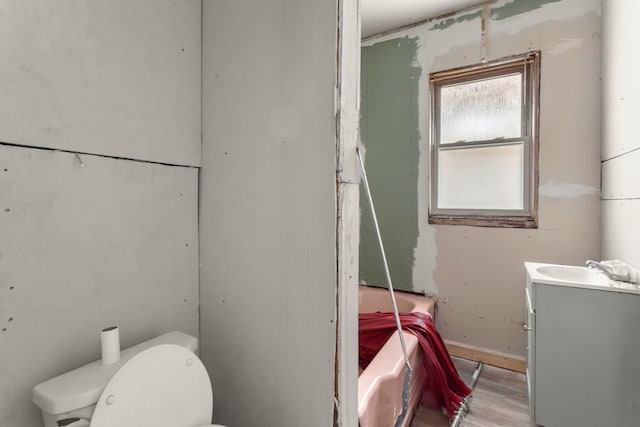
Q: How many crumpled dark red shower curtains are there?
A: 1